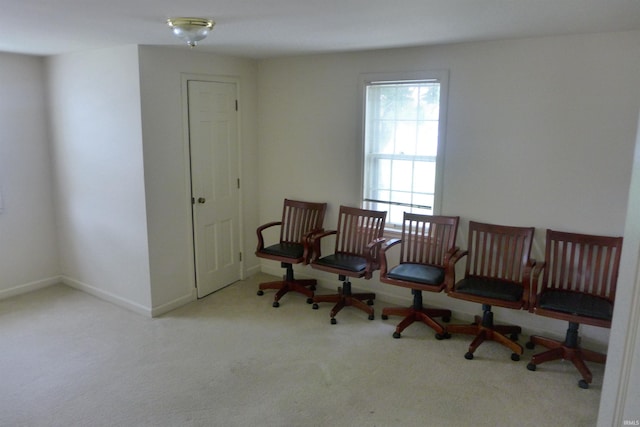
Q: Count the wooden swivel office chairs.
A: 5